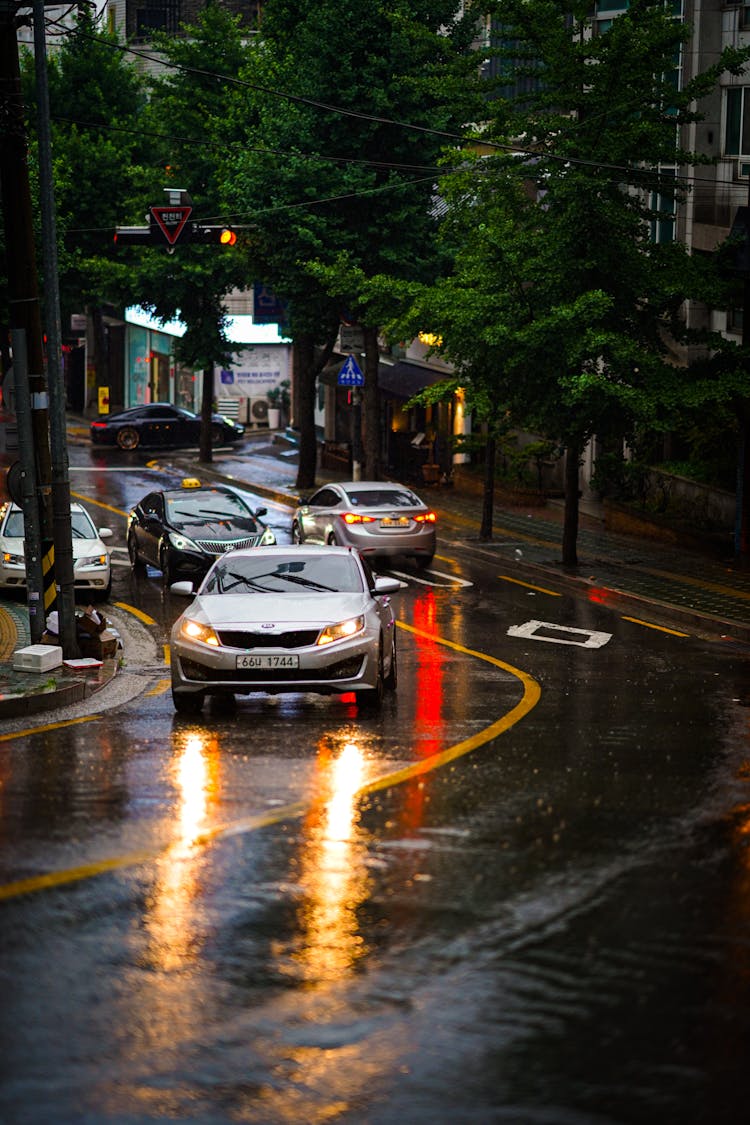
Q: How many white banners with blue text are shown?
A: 1